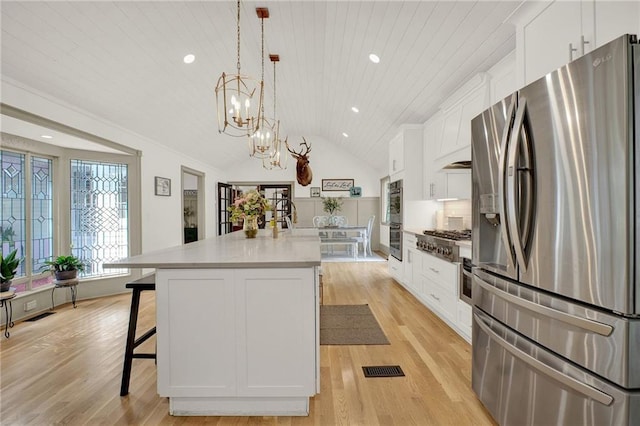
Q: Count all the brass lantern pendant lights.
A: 3